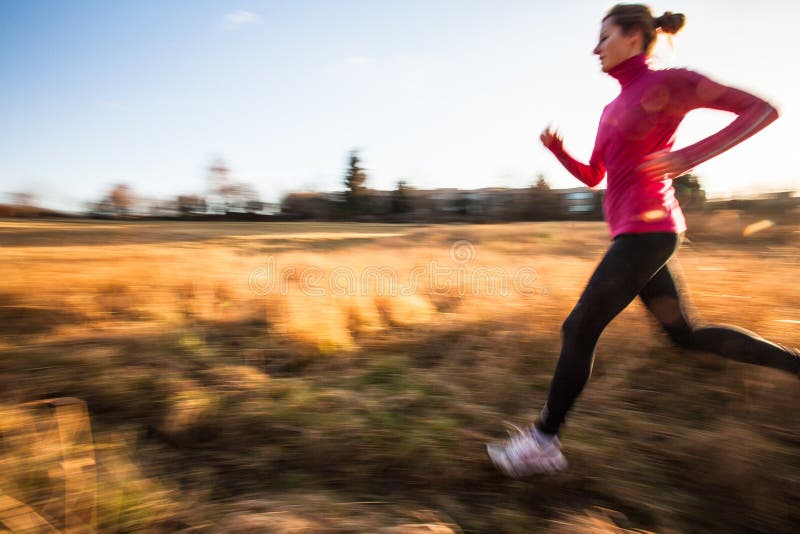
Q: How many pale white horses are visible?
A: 0